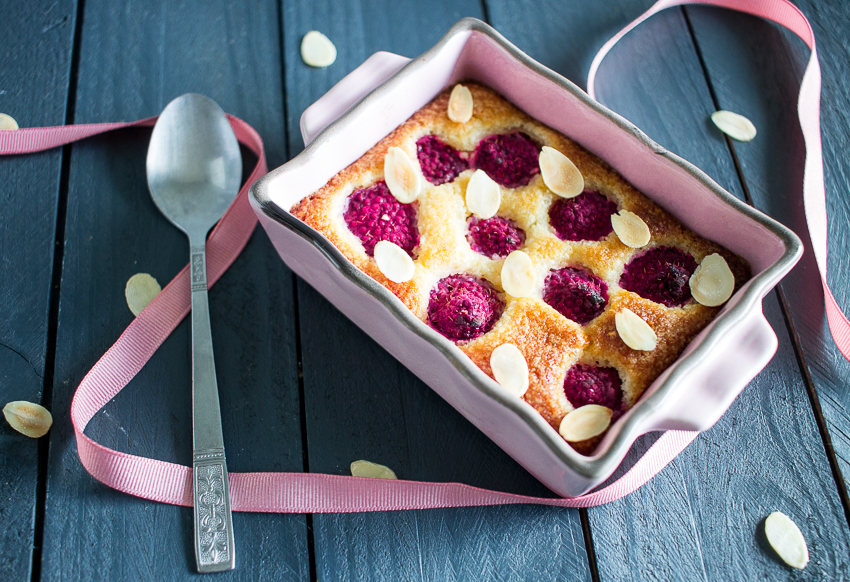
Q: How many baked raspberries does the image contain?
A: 9